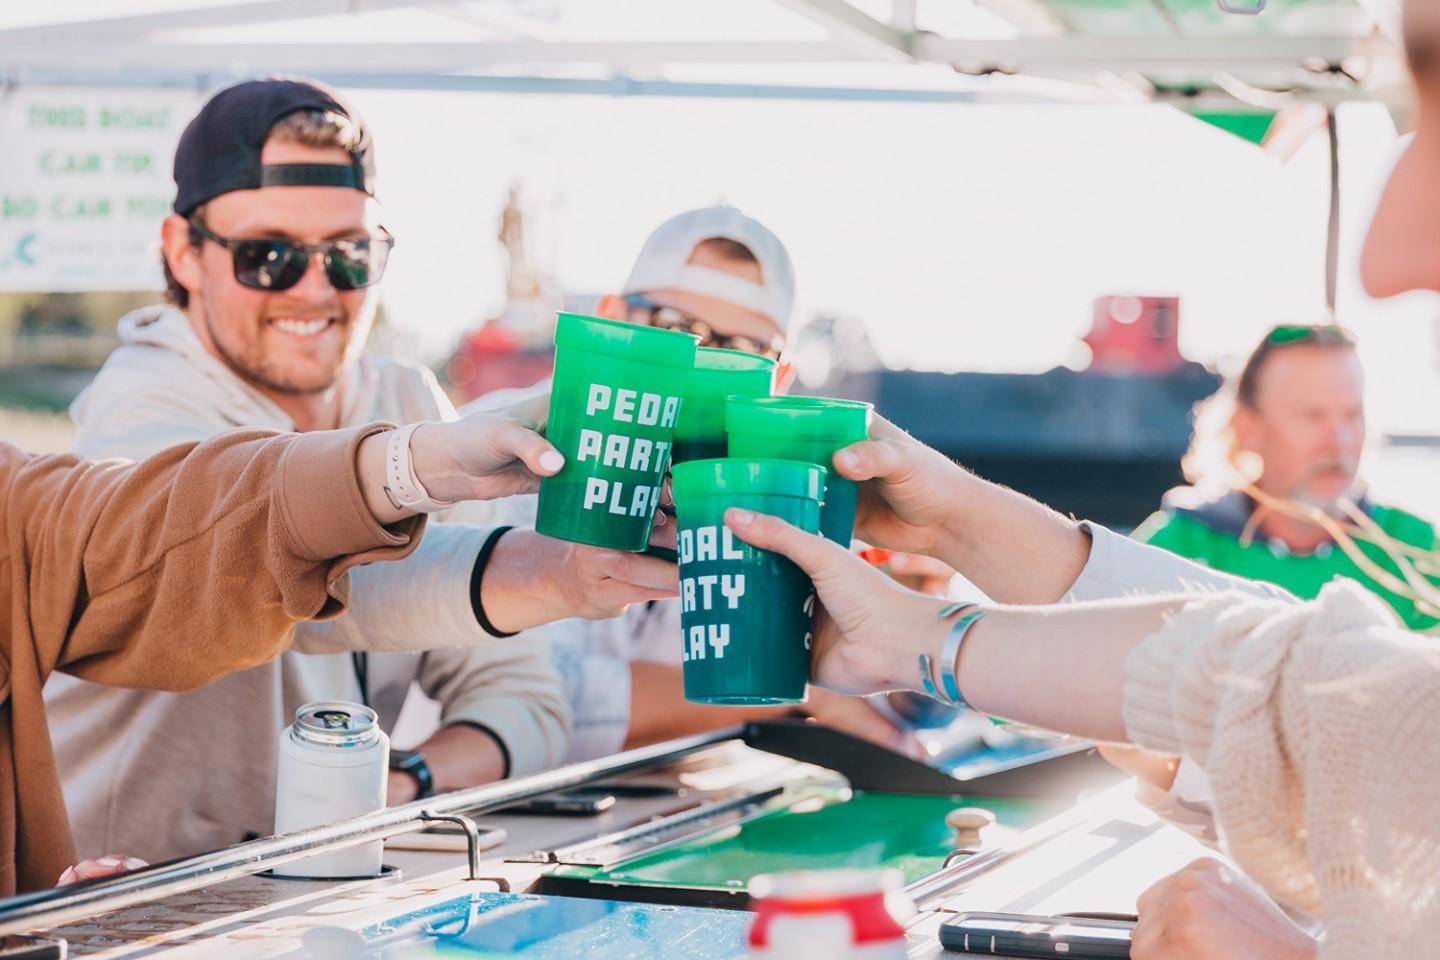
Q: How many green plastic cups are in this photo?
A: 4